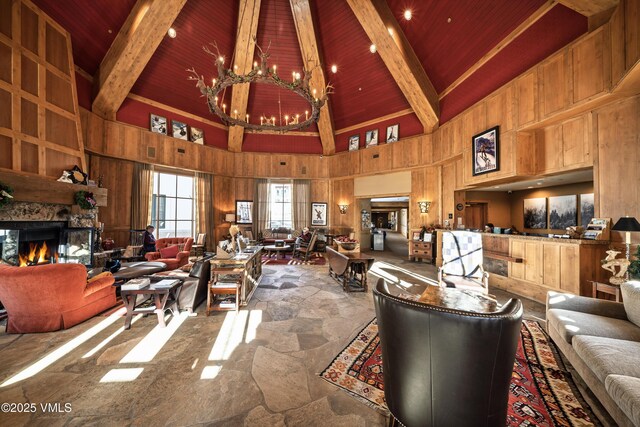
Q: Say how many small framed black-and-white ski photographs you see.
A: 6